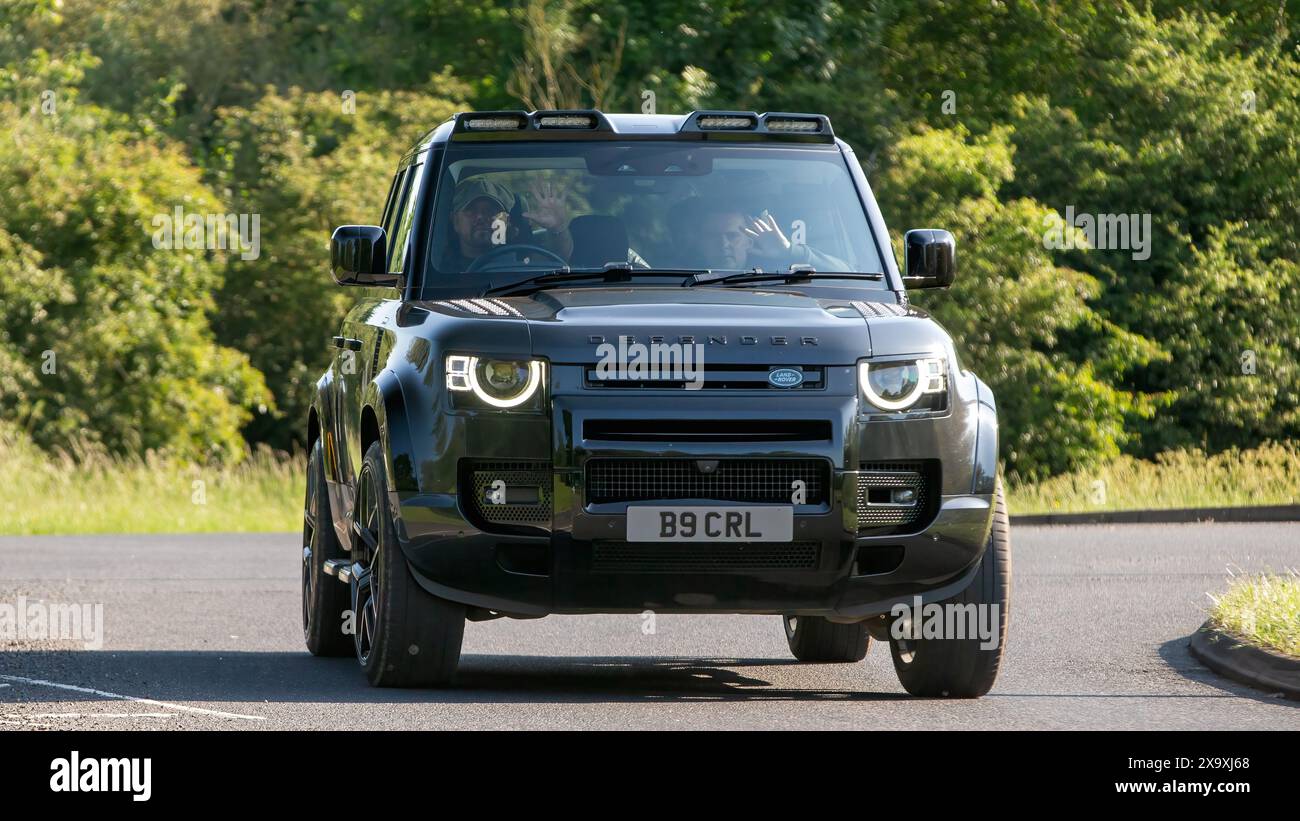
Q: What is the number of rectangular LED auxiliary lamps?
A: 4